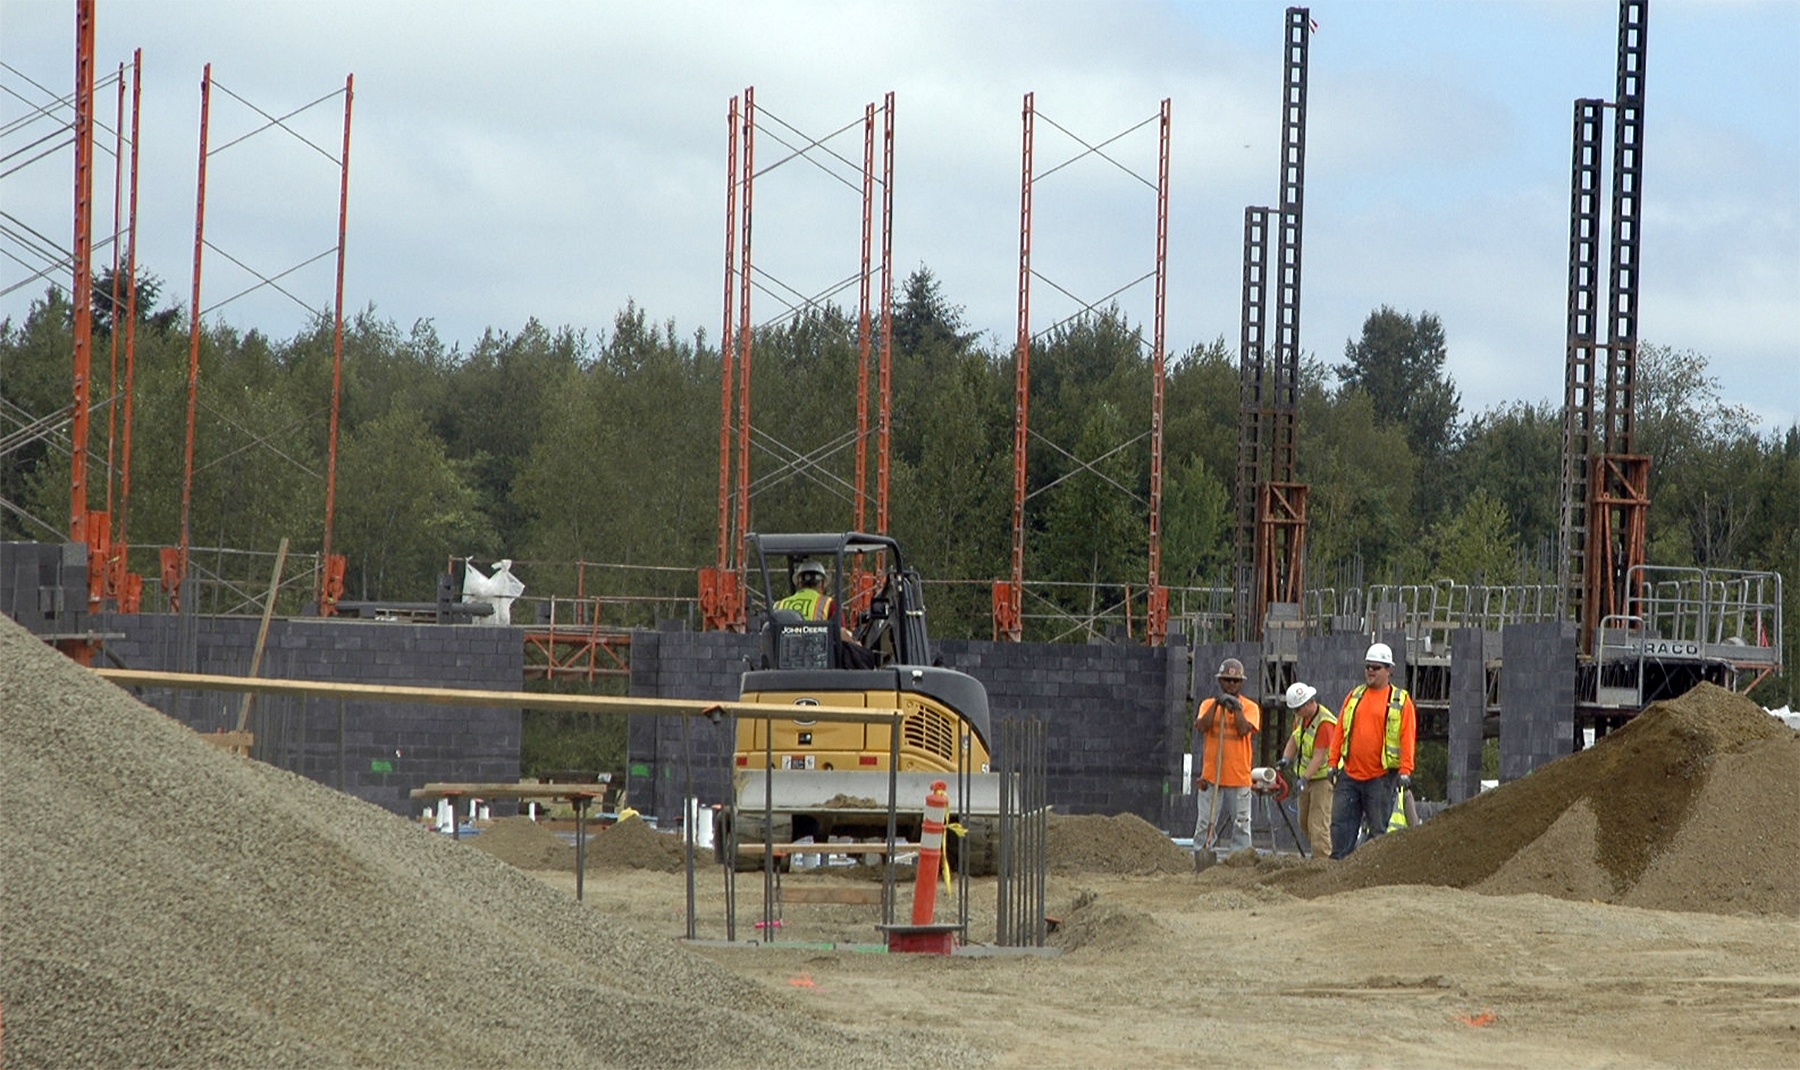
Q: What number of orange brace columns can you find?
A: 11